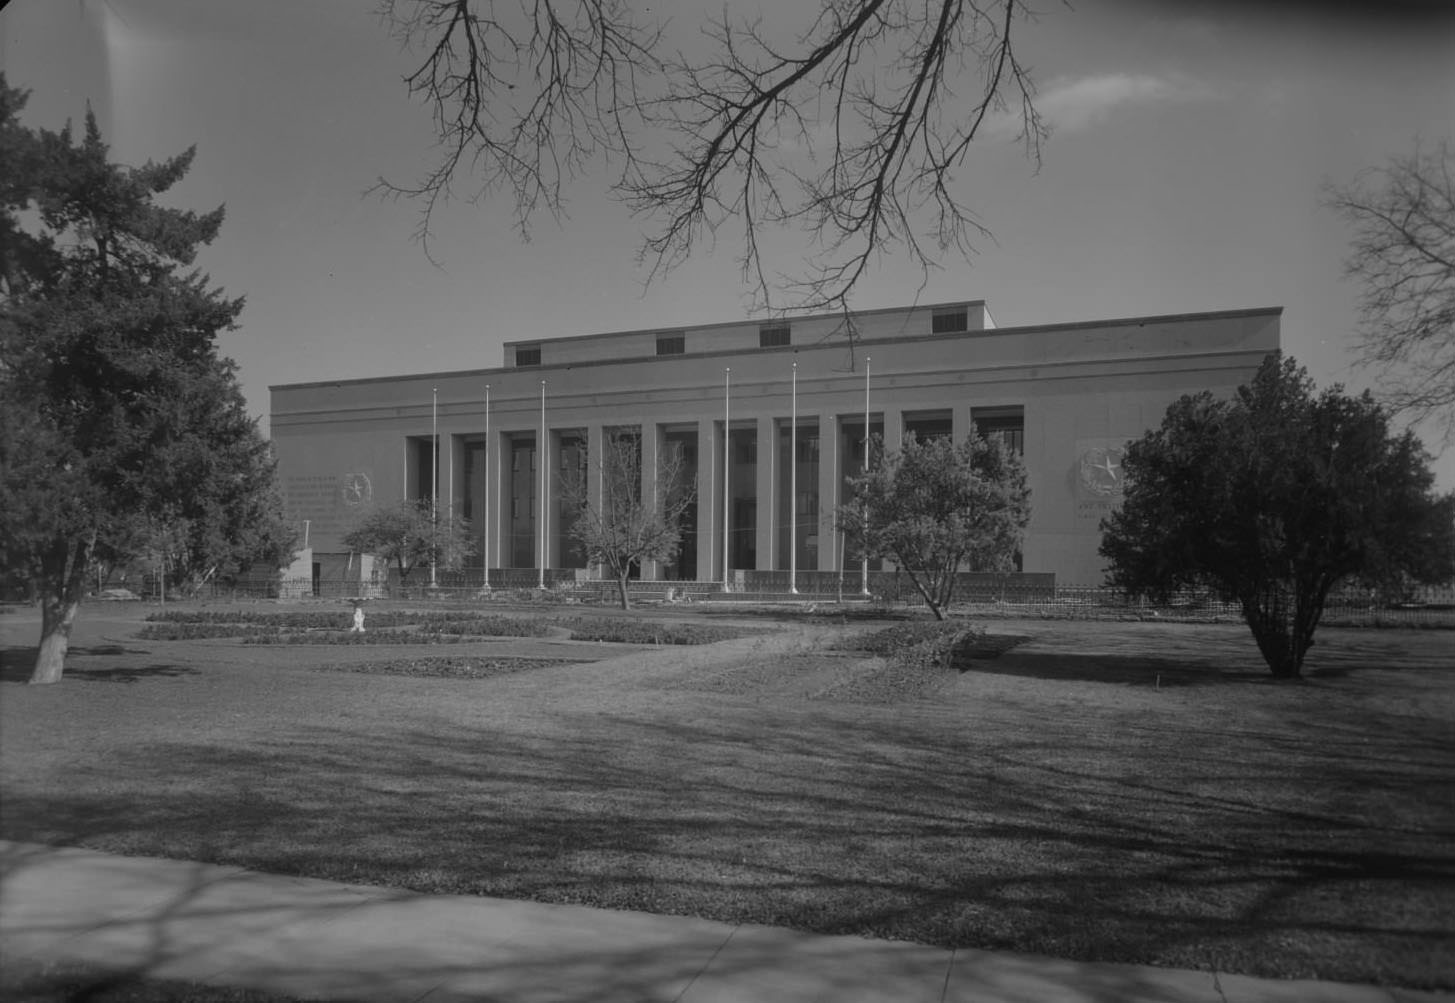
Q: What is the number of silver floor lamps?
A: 0